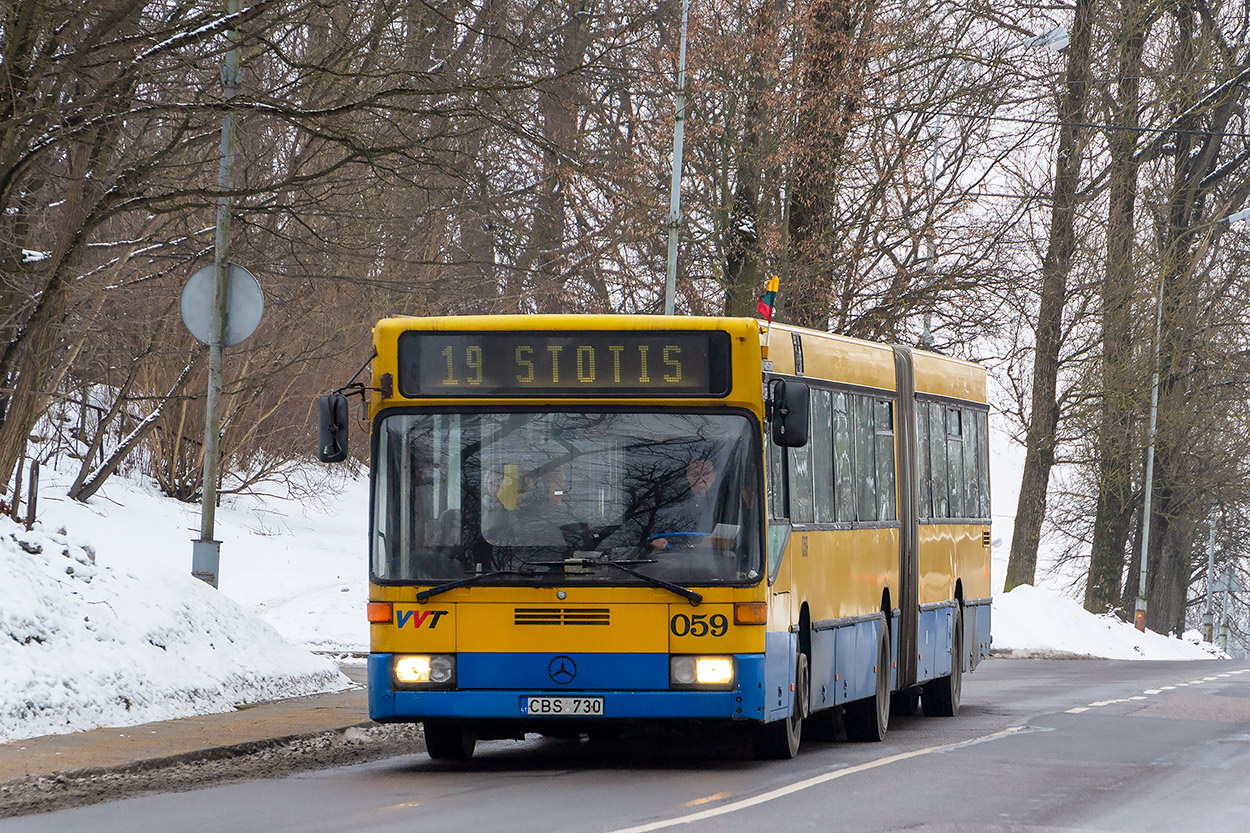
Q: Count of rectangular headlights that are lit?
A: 2